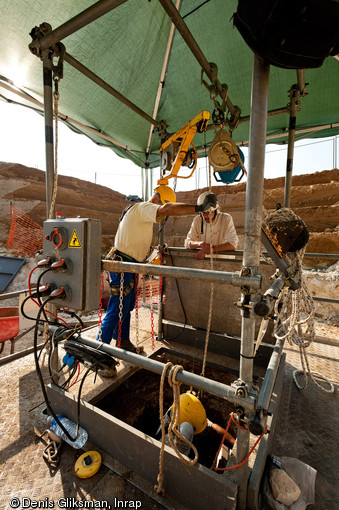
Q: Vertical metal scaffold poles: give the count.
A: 4